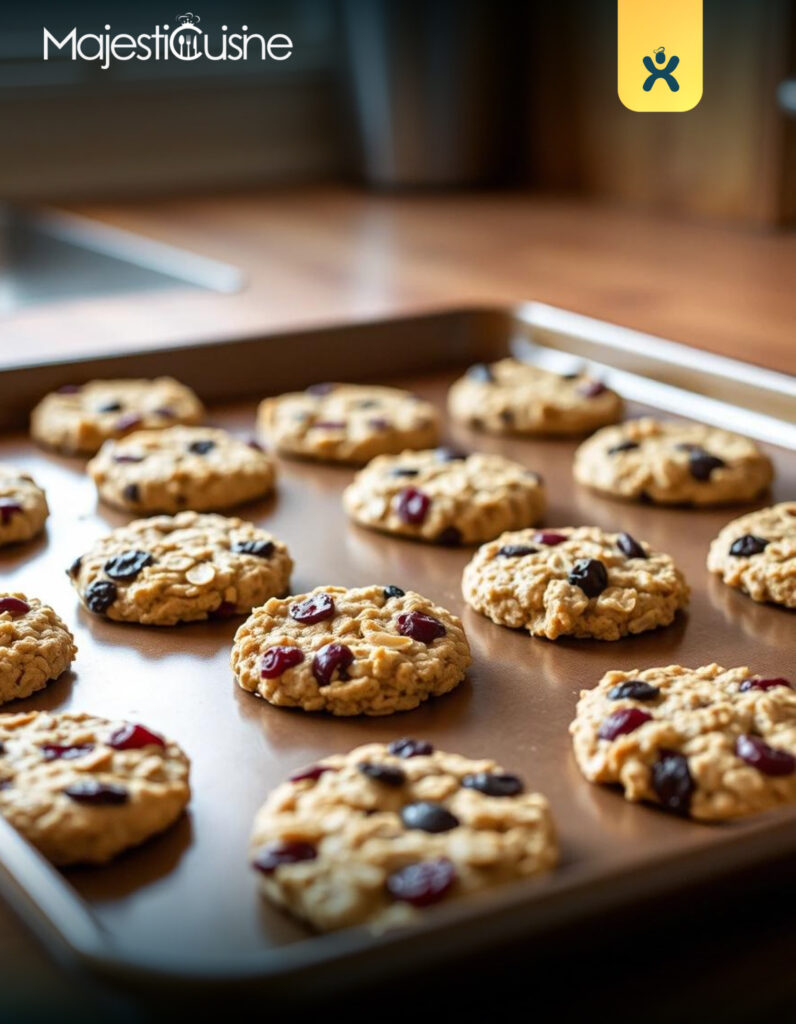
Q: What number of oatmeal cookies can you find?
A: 15